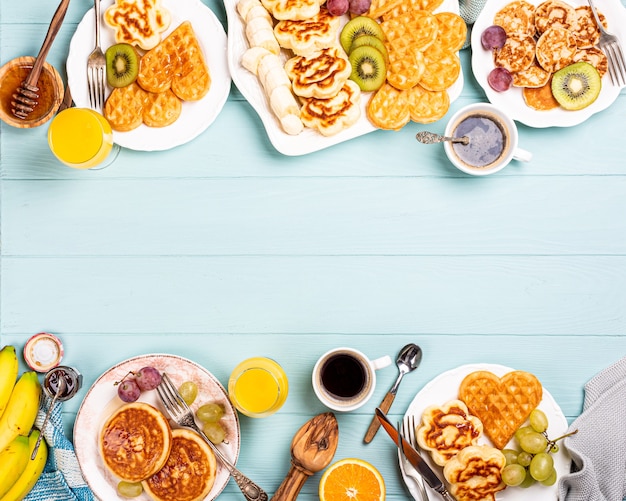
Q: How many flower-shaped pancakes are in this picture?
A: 7